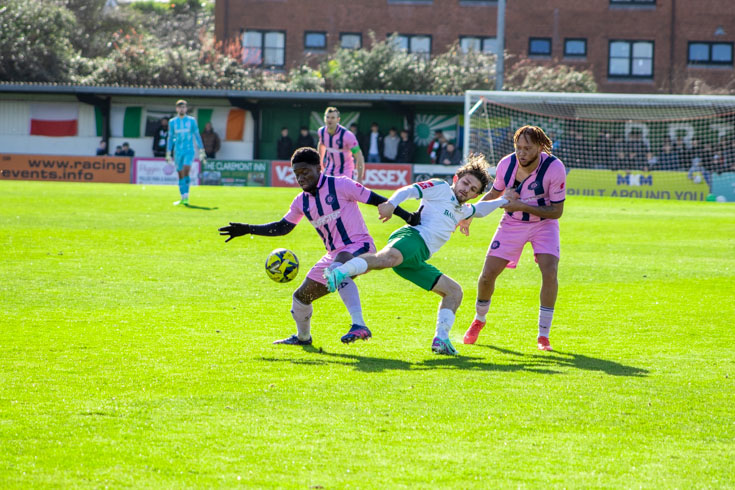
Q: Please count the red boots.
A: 2